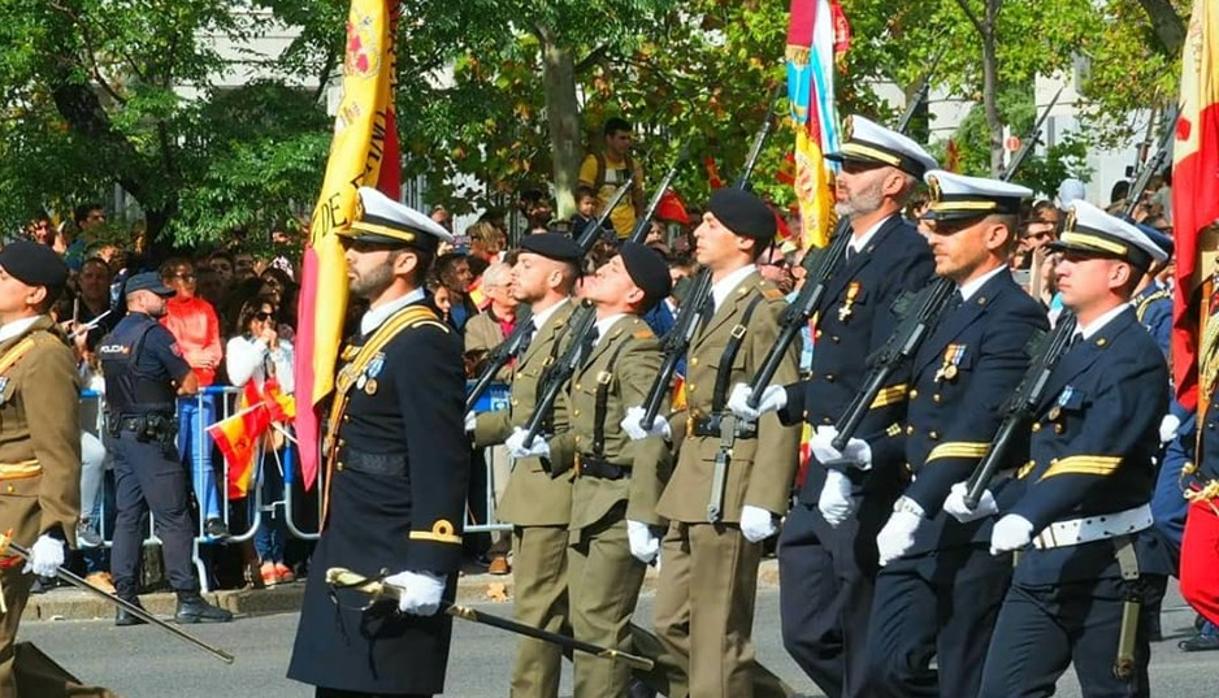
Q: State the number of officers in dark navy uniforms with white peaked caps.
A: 4